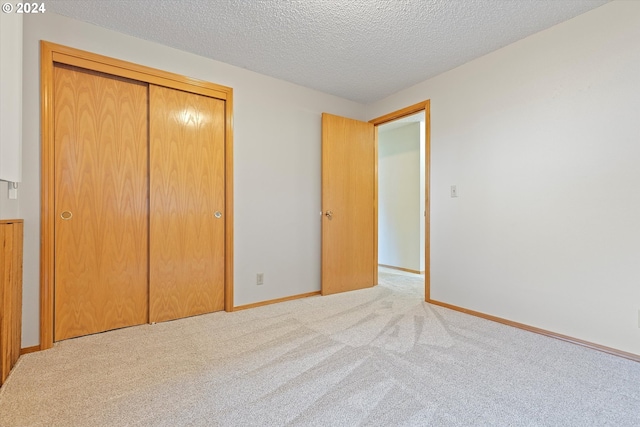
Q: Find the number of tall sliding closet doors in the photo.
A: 2